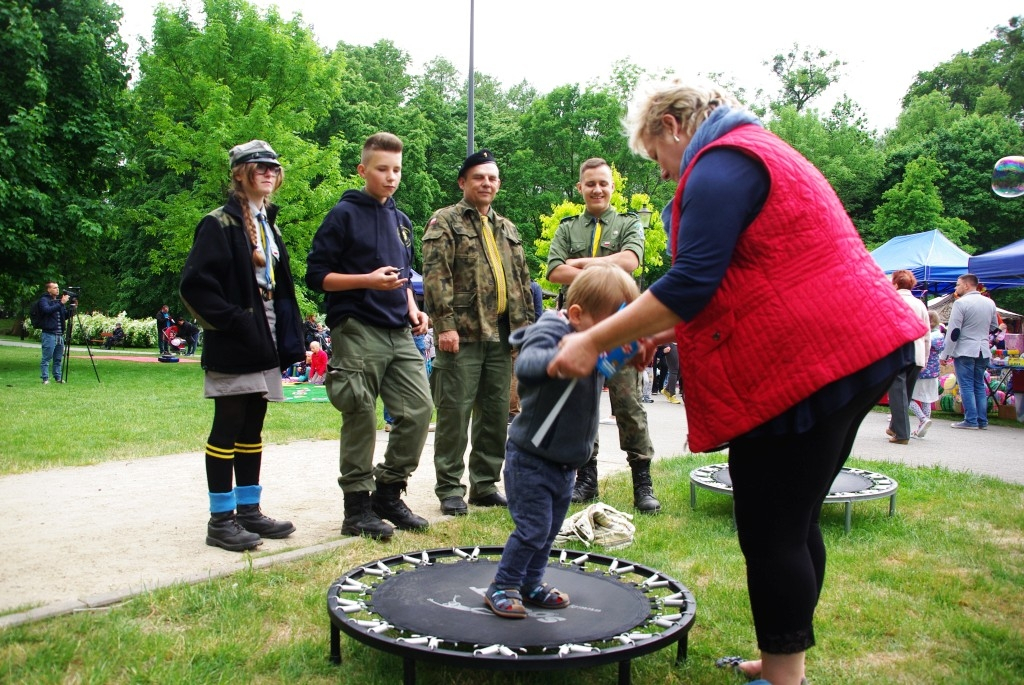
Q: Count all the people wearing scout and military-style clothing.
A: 4